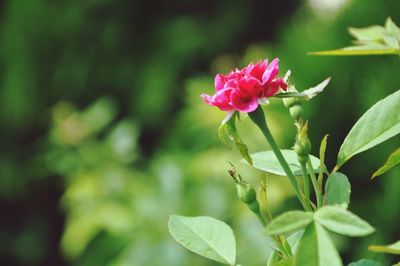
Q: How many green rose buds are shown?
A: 3